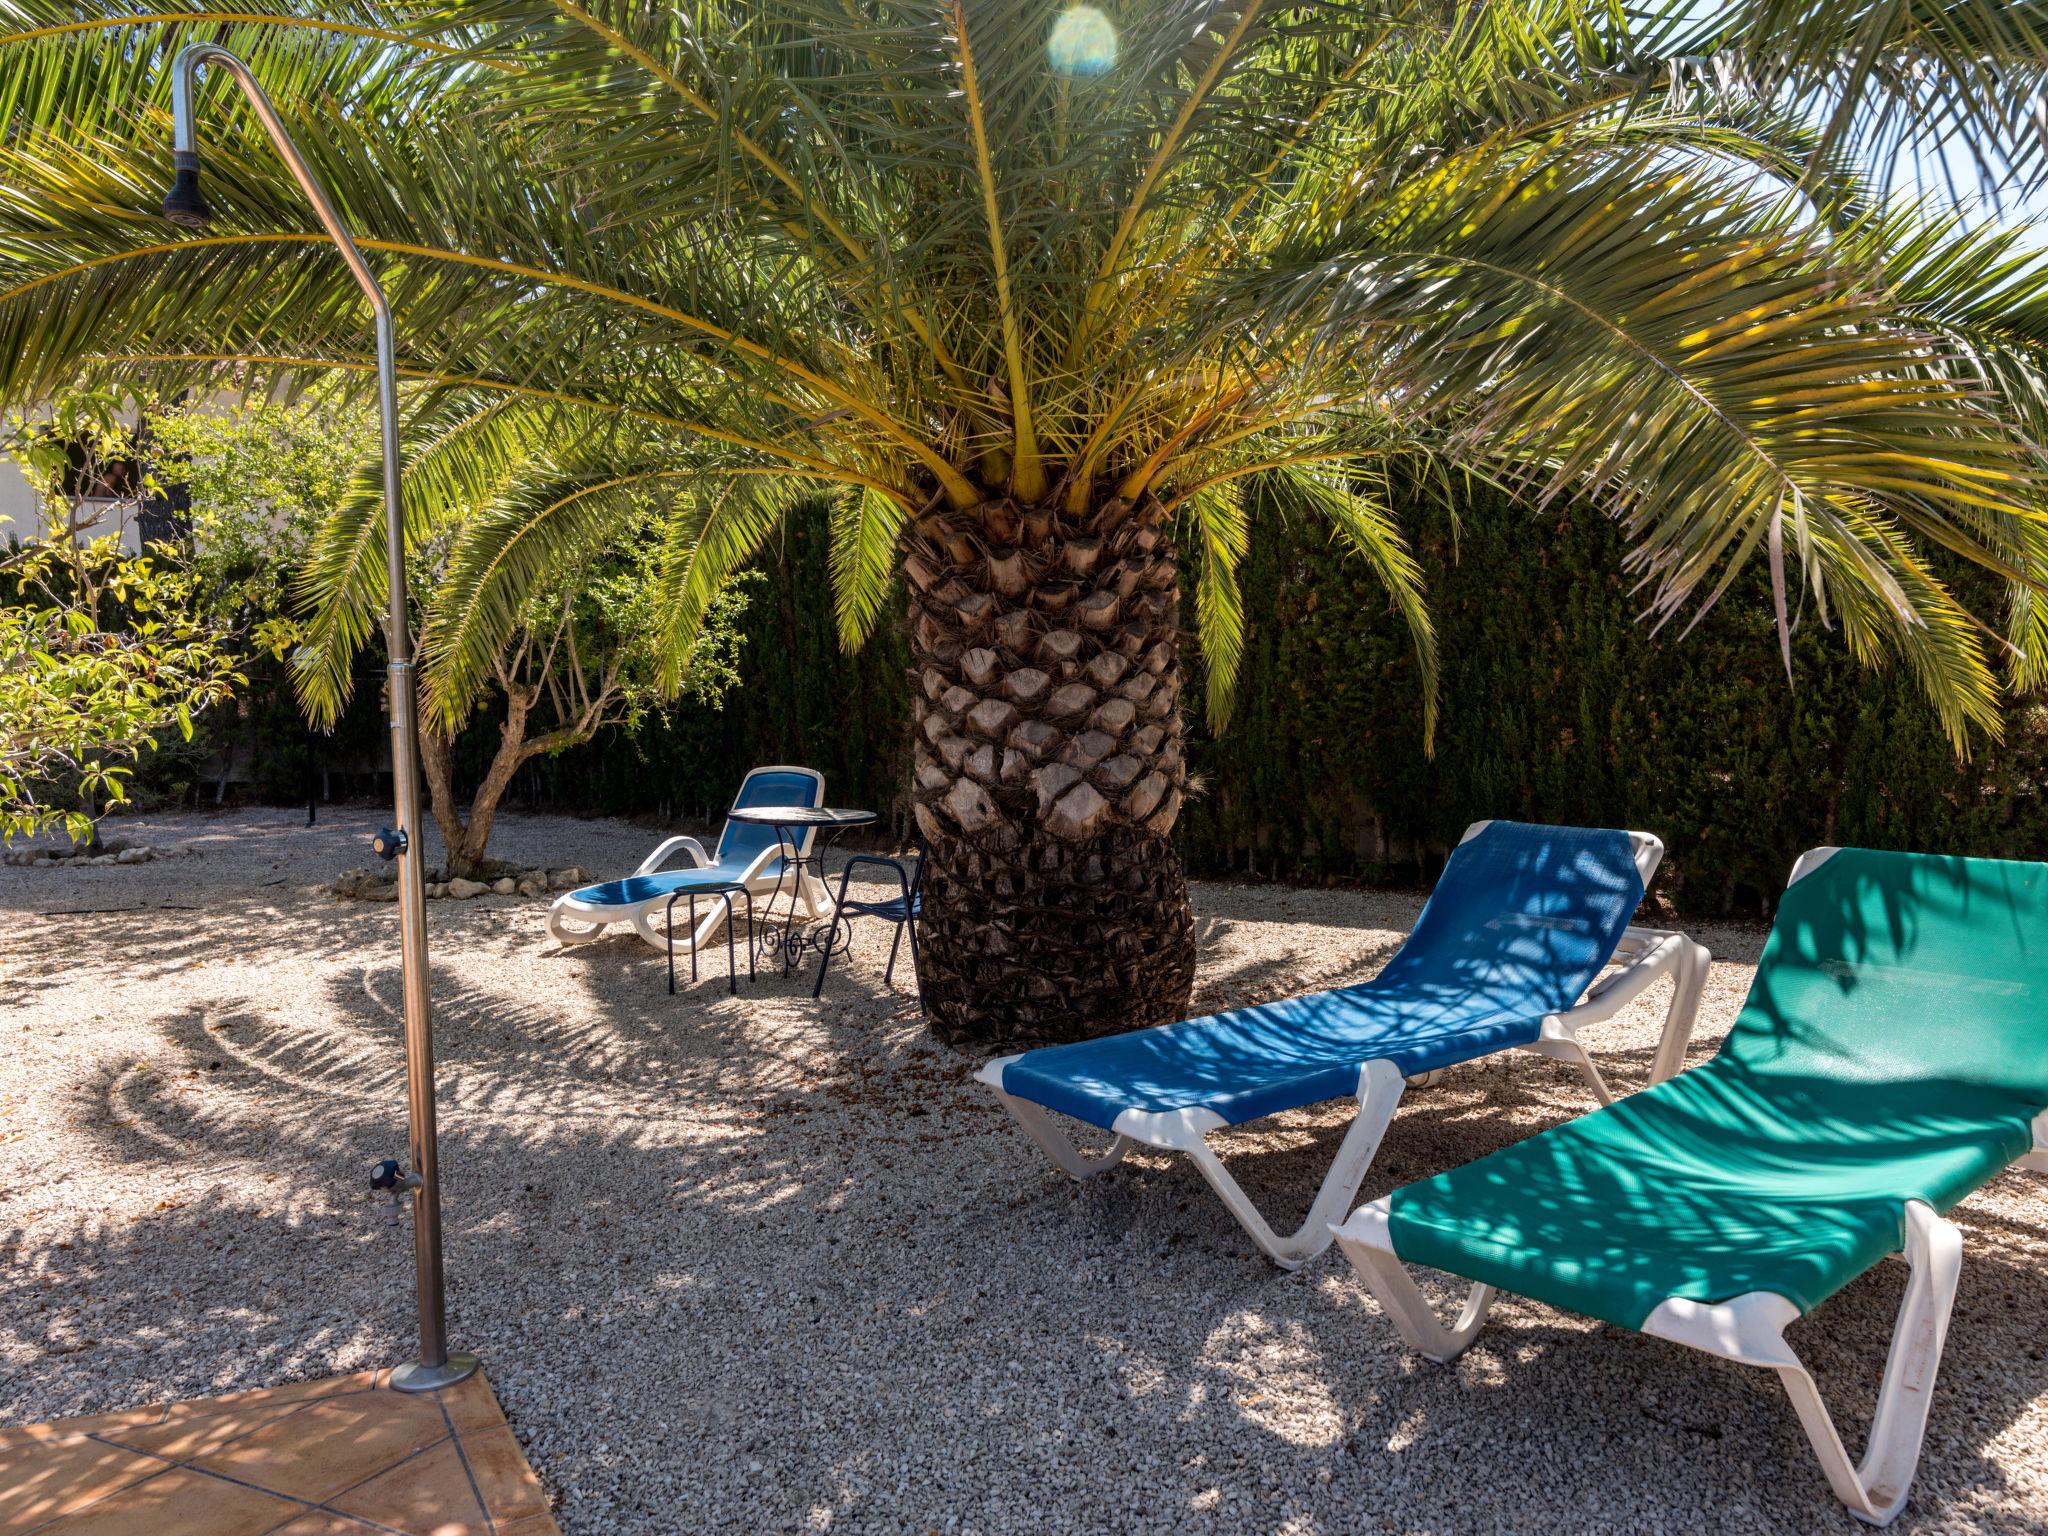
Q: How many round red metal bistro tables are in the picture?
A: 0